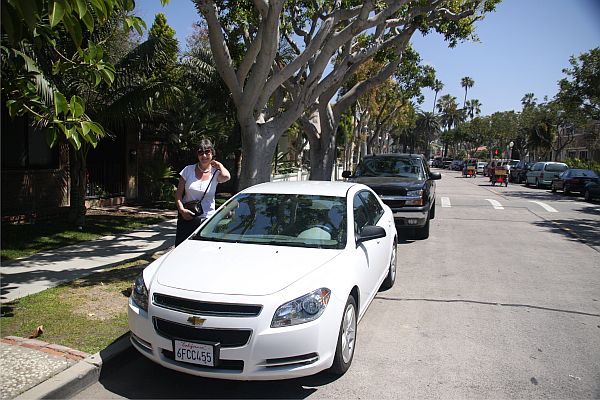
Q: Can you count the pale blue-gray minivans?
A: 1